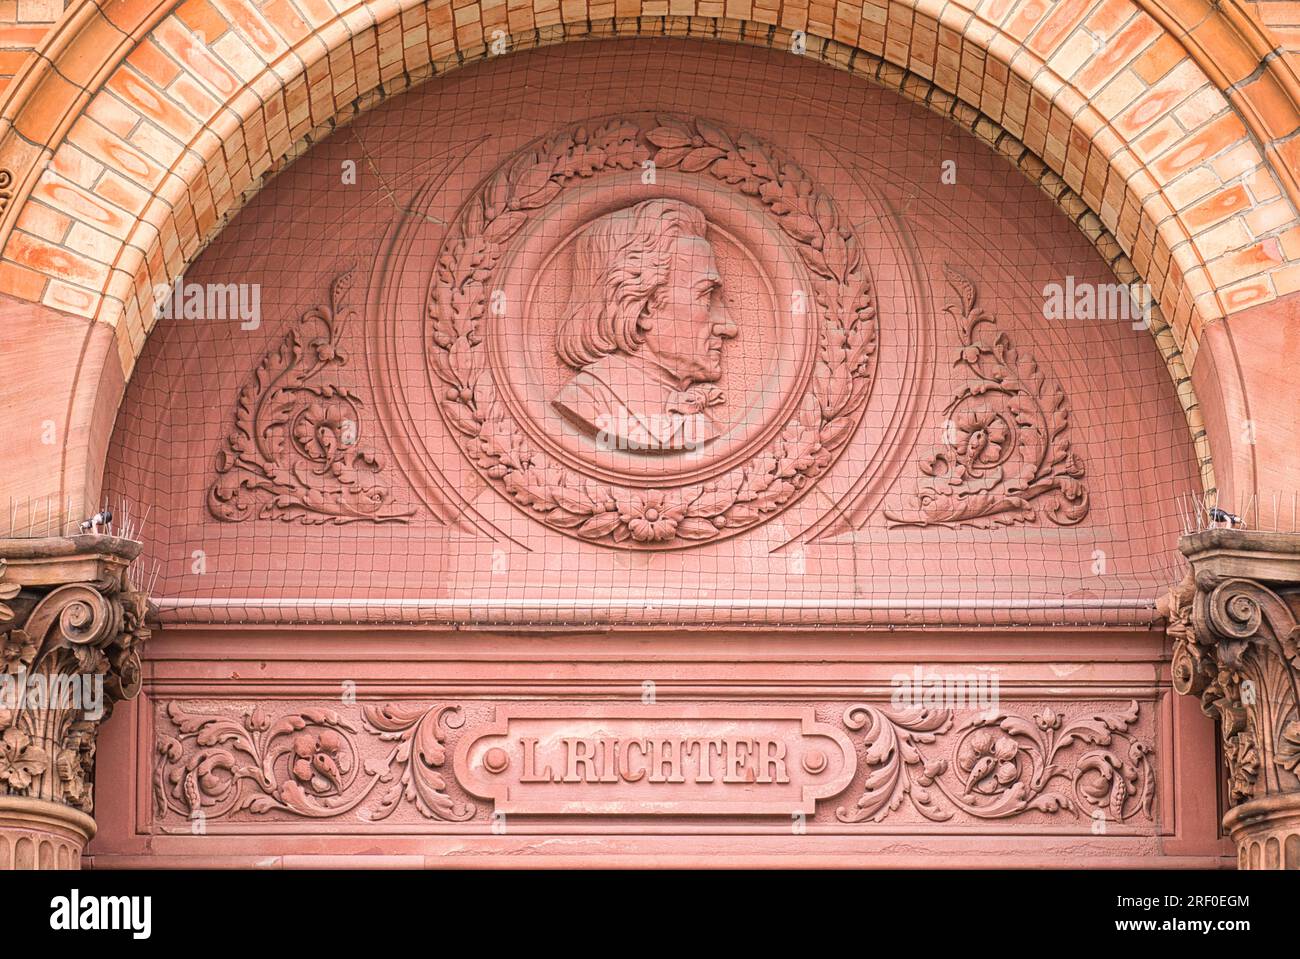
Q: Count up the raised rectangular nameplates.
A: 1